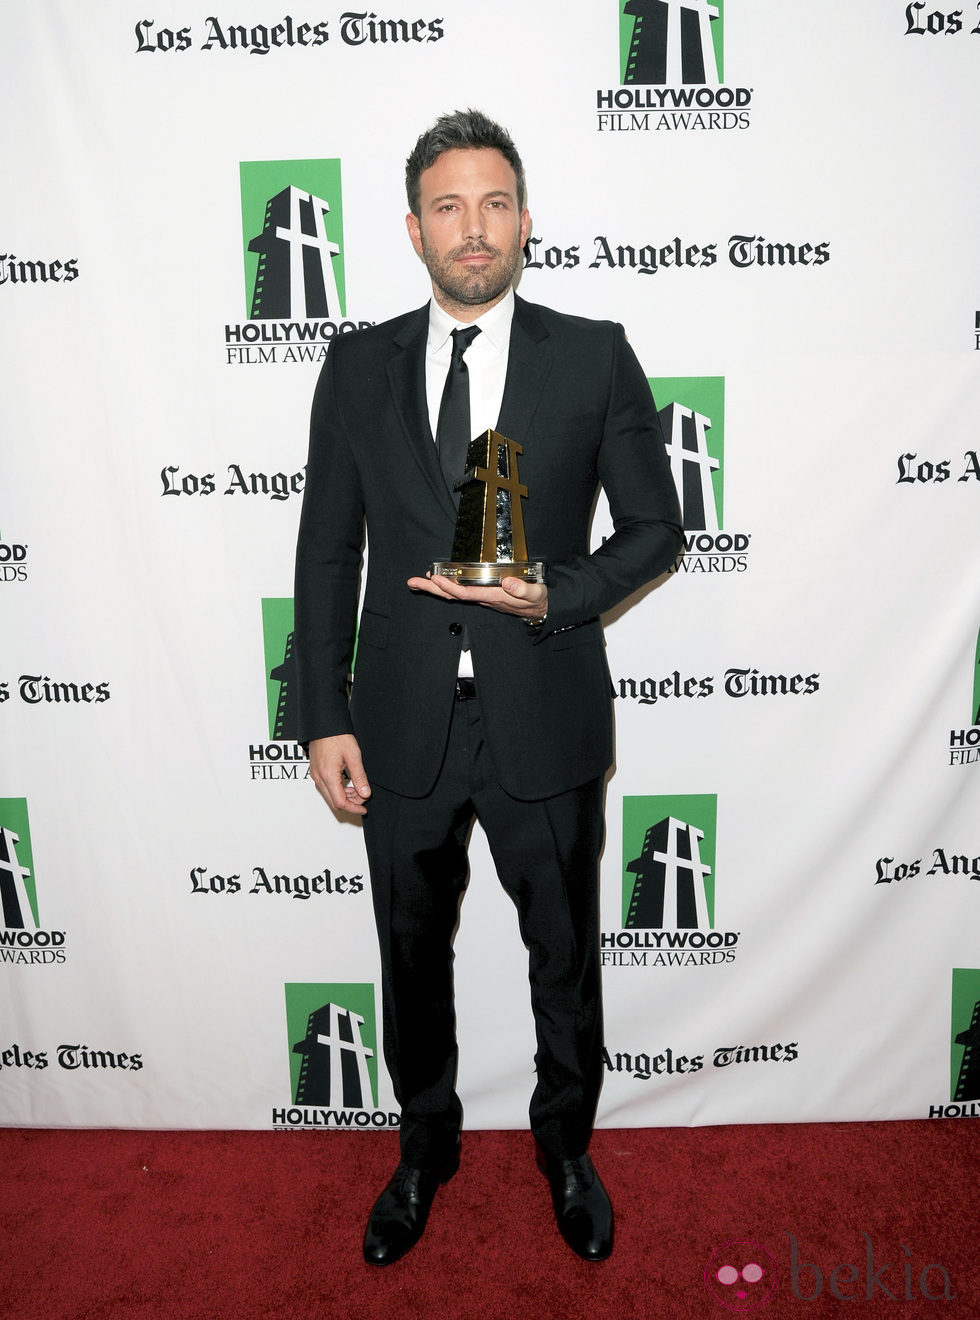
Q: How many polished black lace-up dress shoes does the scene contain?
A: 2